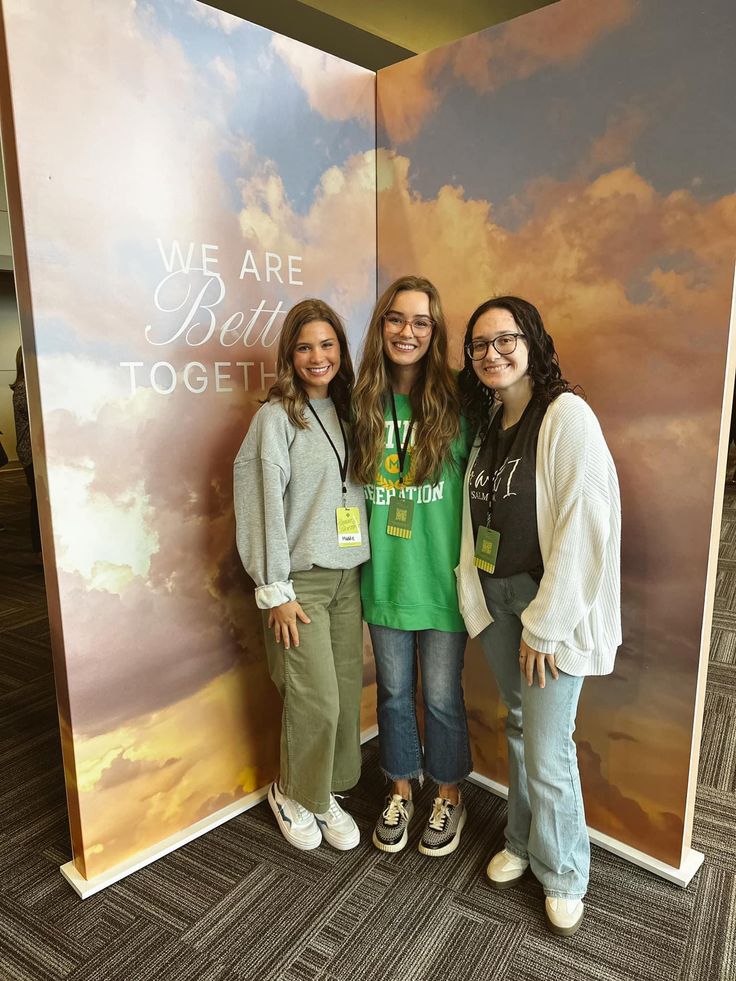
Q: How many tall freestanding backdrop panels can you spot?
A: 2